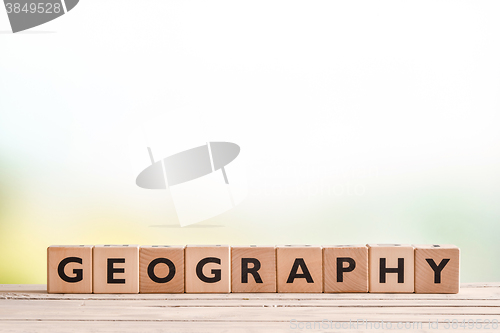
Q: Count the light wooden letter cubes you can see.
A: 9